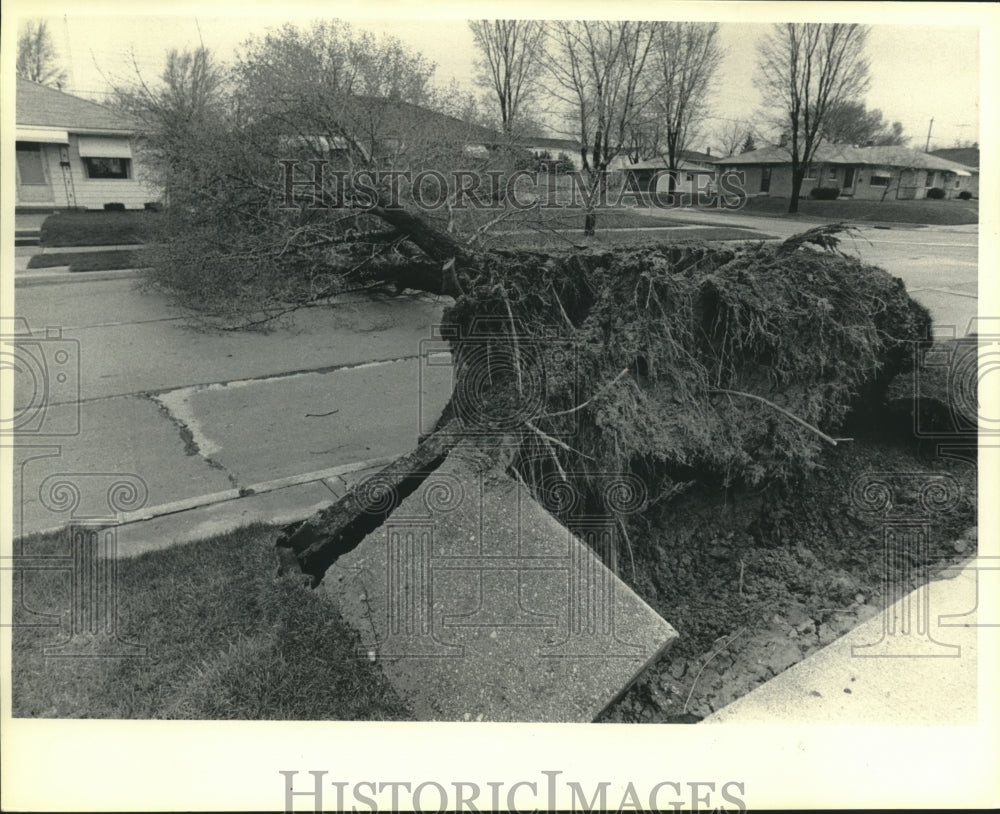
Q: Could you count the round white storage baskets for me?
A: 0